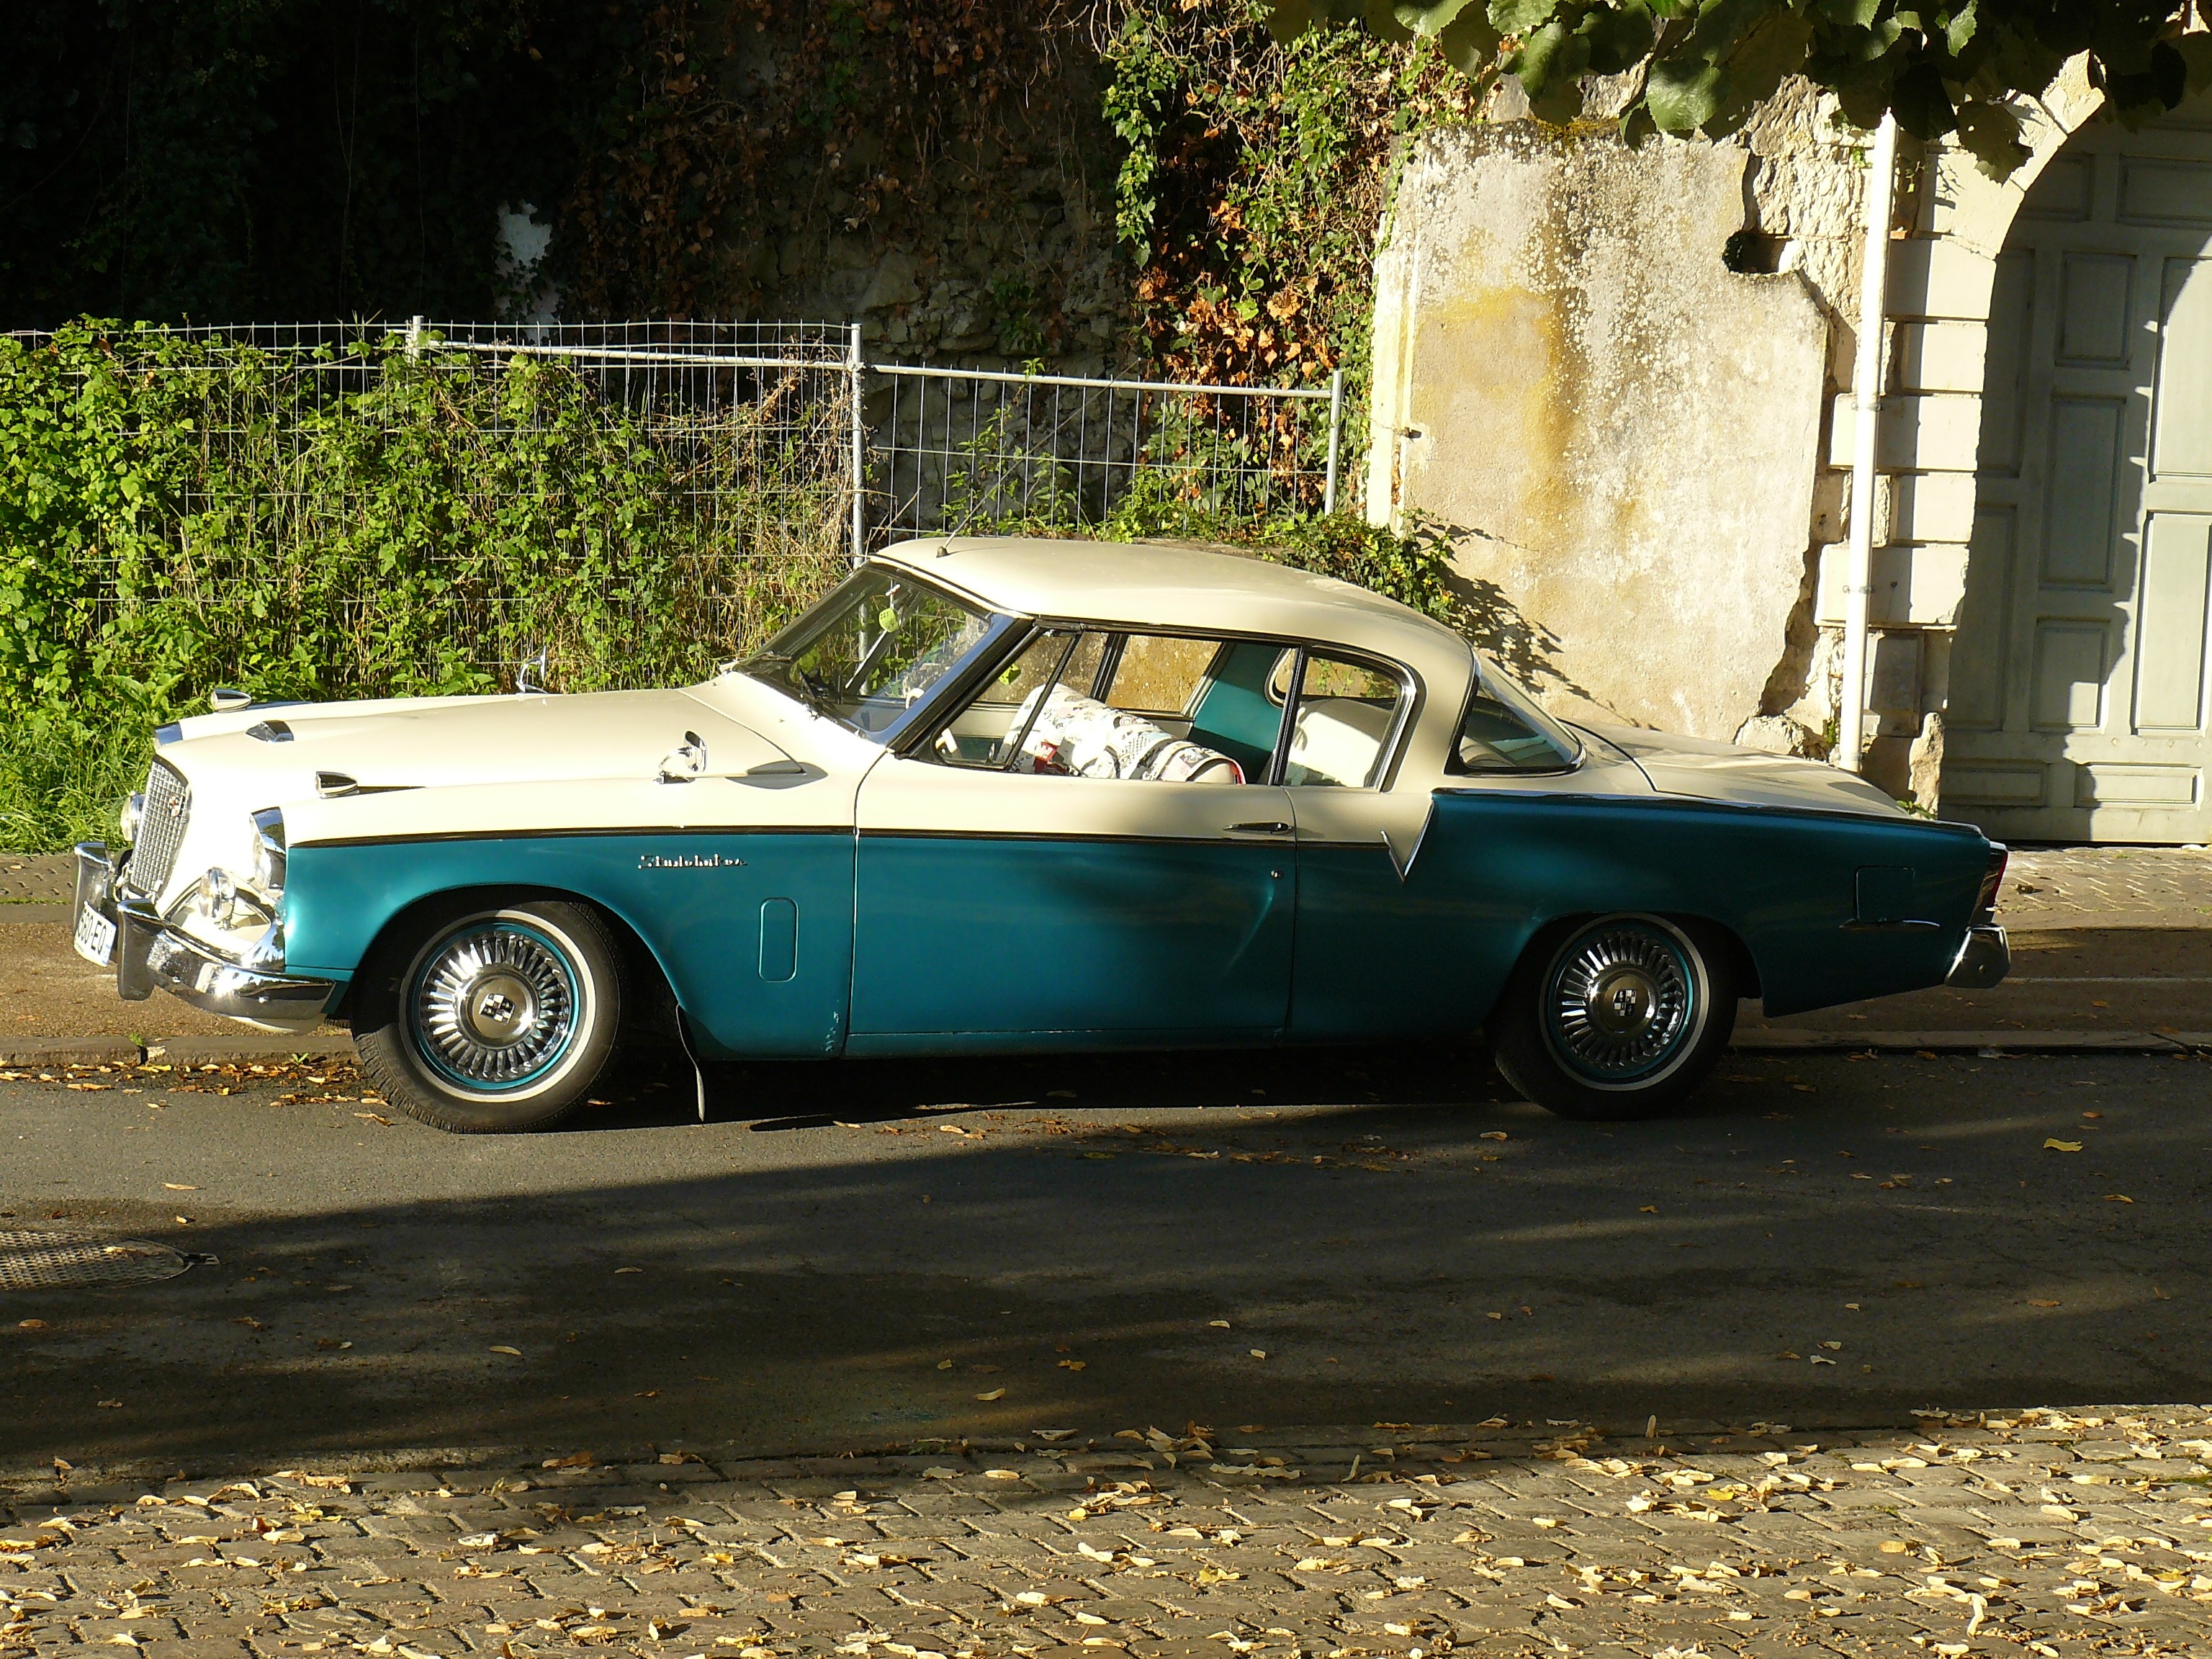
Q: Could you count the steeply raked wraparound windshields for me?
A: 1